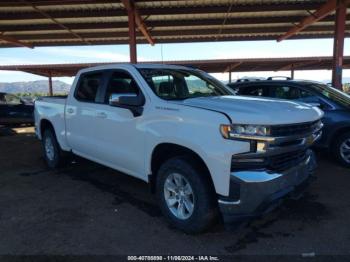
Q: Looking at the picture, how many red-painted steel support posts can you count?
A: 5